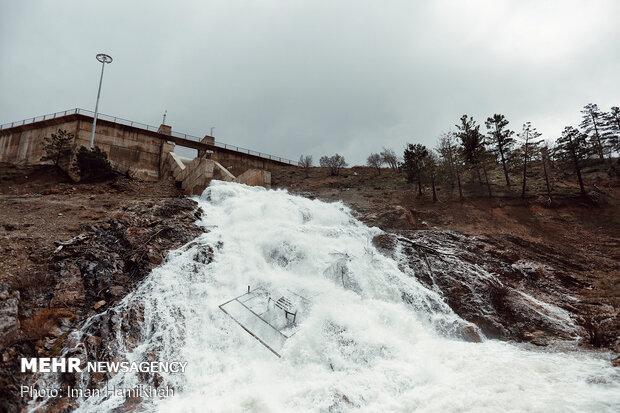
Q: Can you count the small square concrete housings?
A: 2